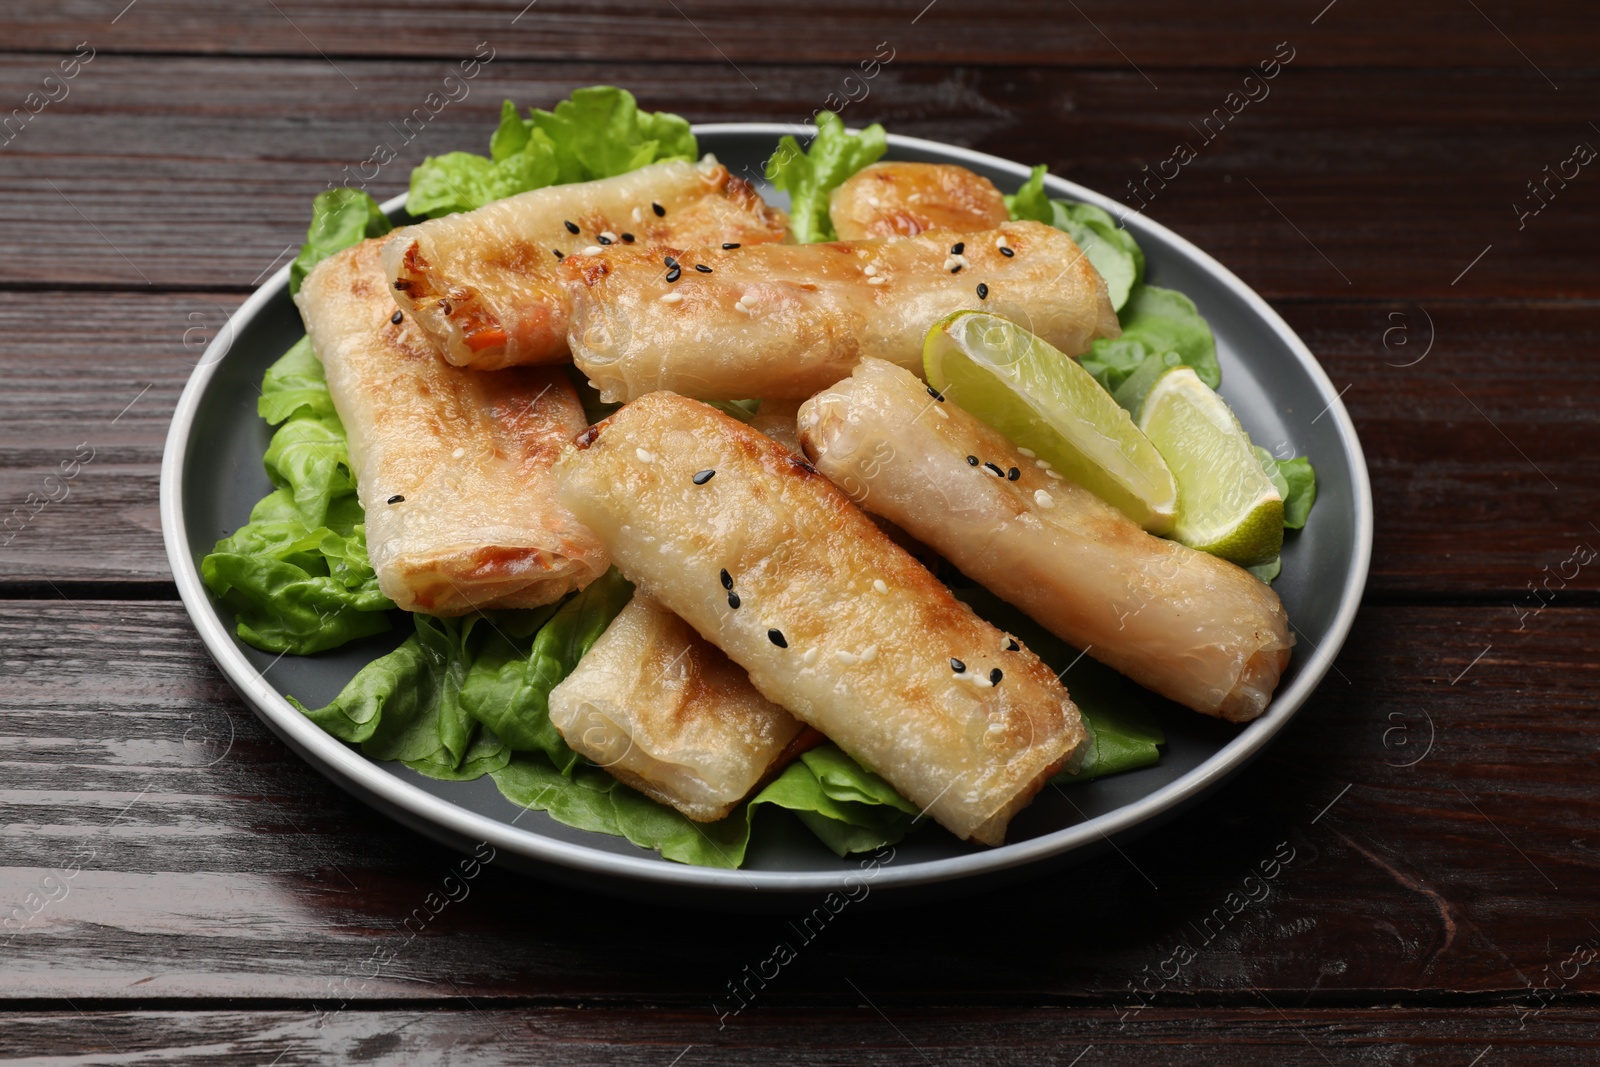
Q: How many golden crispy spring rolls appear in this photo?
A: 7